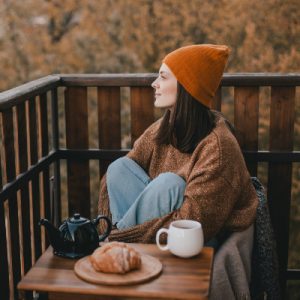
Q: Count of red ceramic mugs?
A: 0